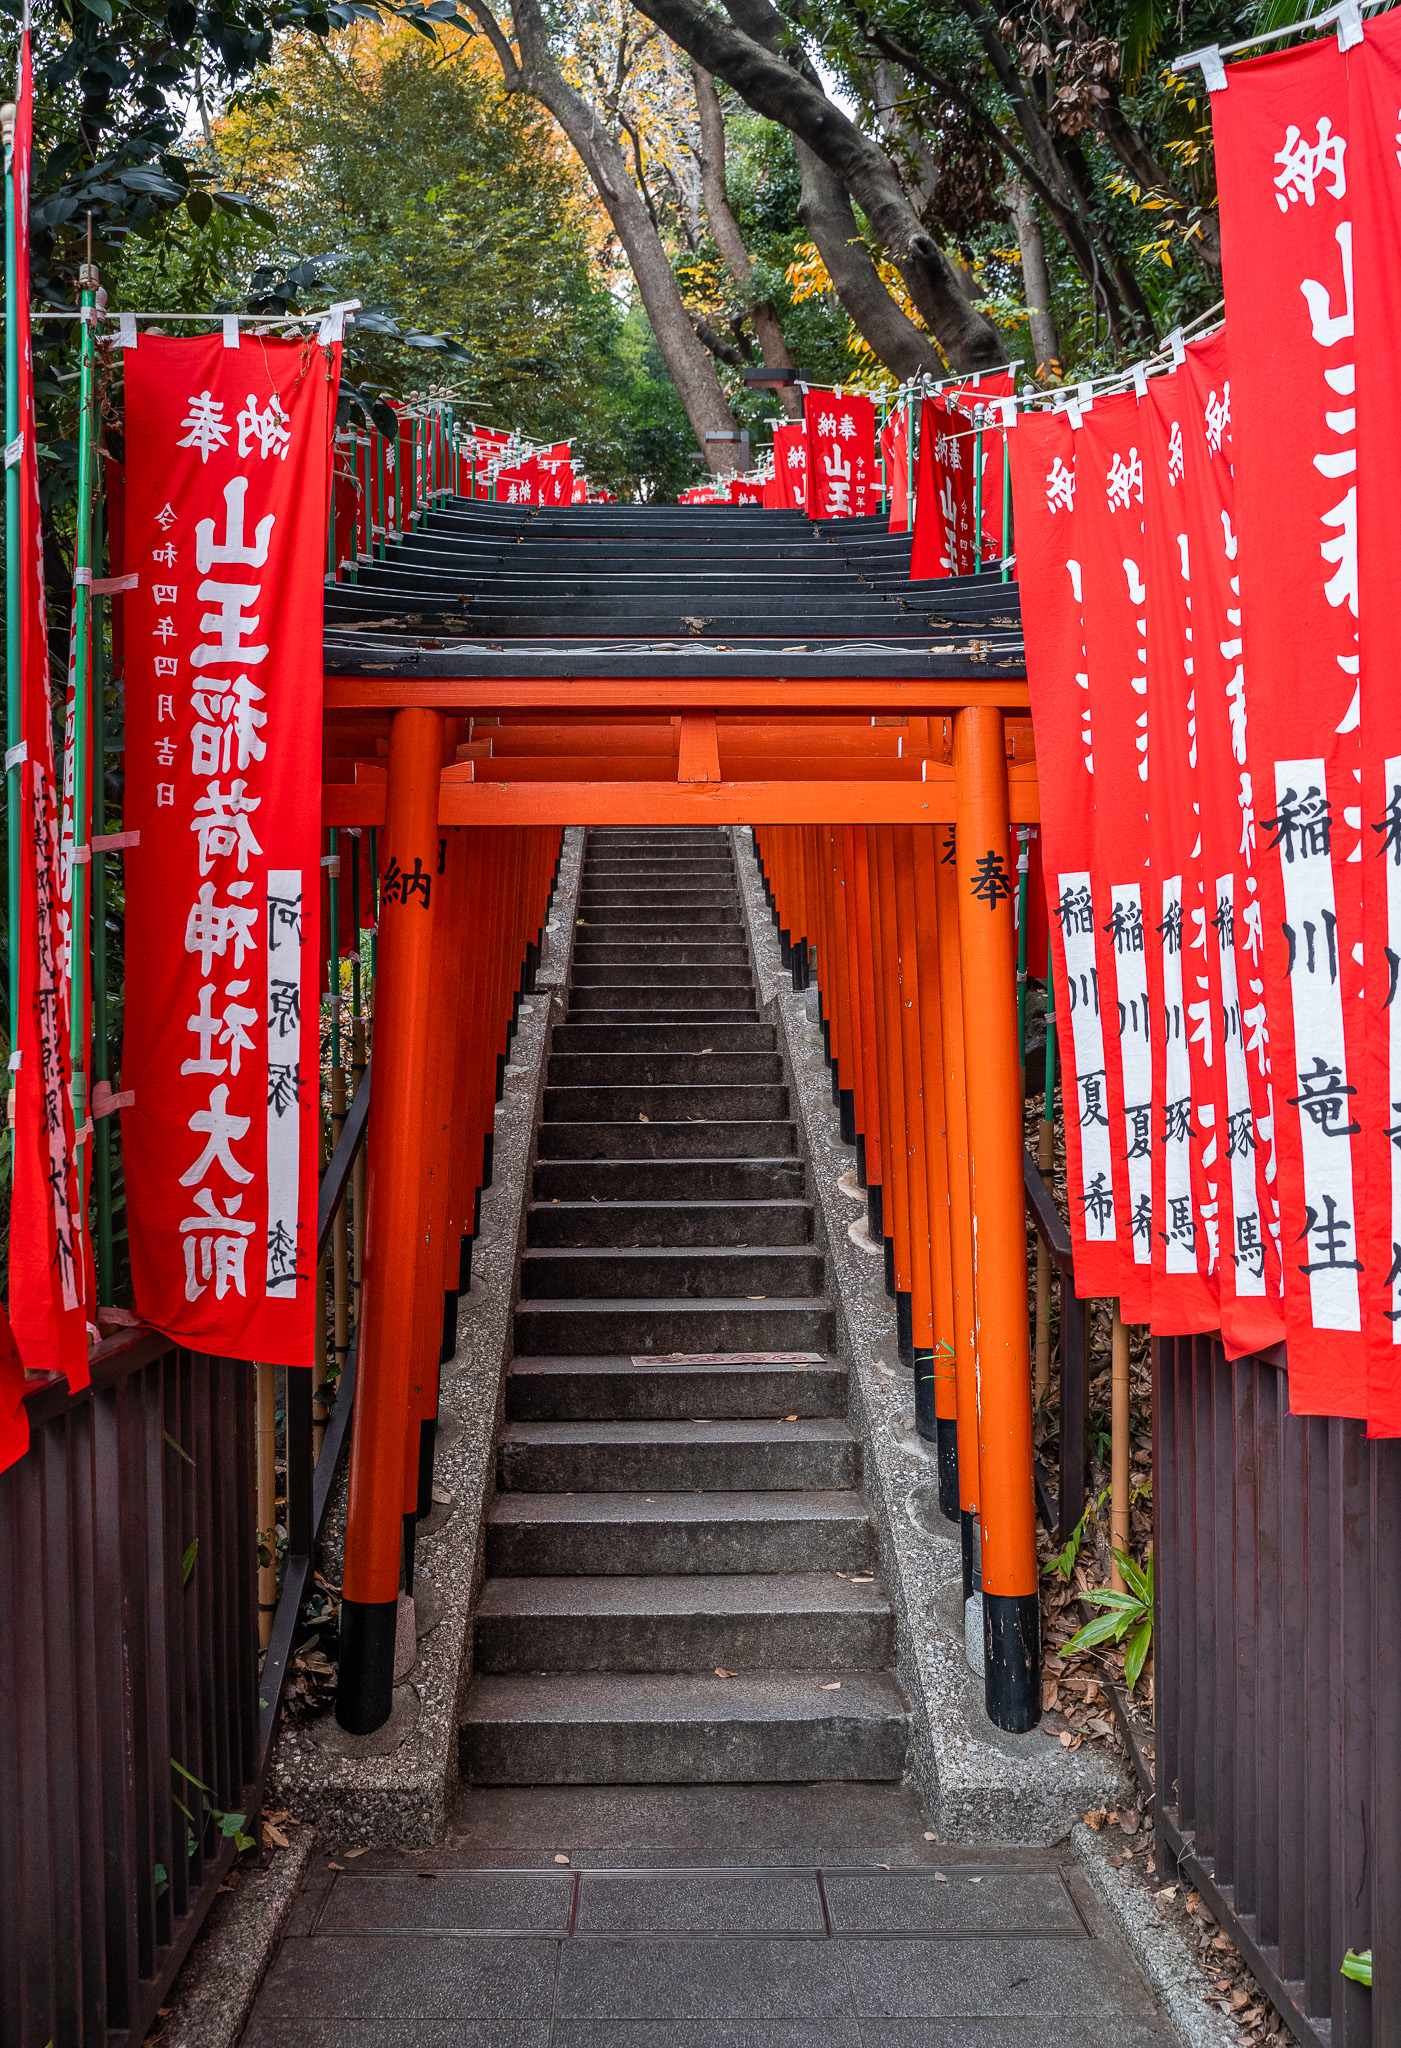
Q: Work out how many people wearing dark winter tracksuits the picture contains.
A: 0